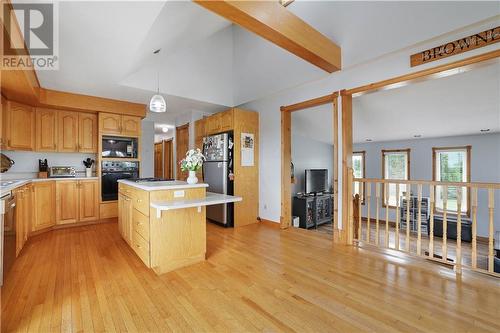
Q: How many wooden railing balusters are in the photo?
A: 12